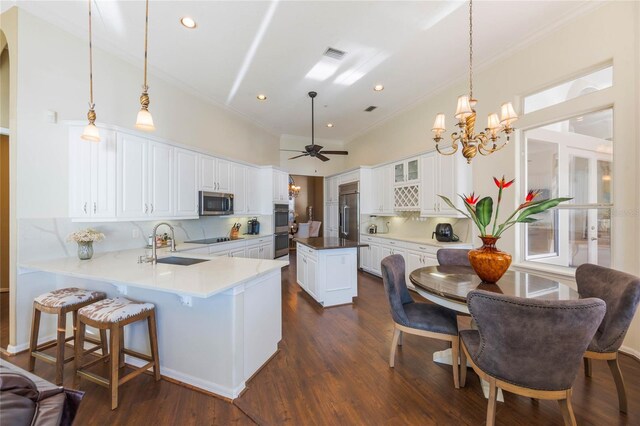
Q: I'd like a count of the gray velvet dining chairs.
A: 4